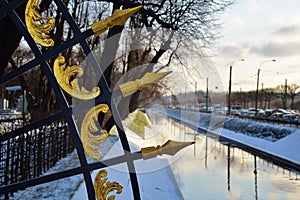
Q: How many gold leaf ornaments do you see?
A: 4